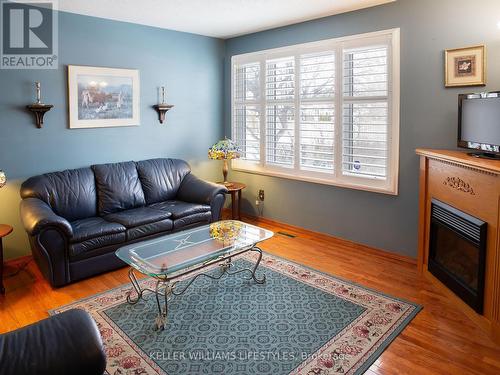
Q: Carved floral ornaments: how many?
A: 1